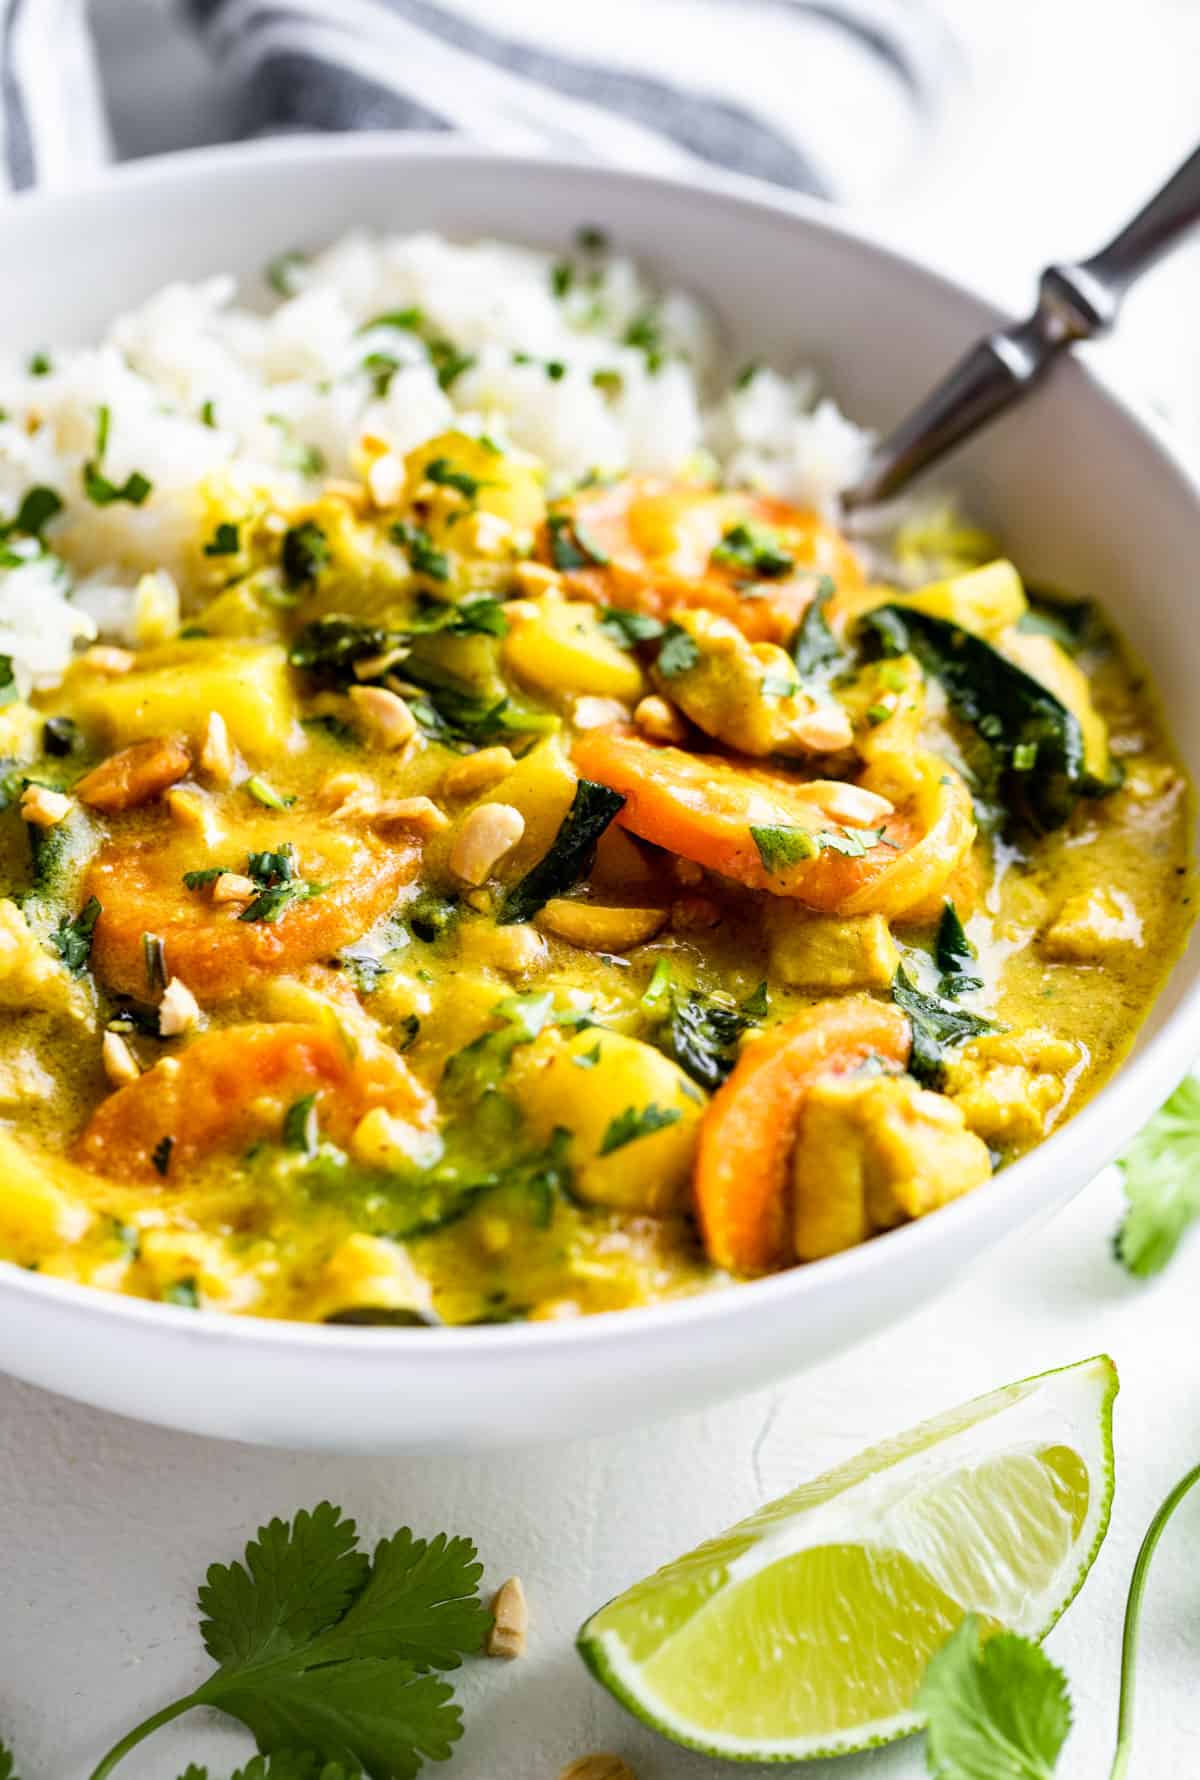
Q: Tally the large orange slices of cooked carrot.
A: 5